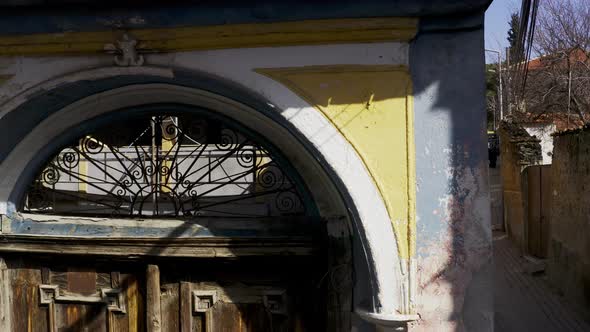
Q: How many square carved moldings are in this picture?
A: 4